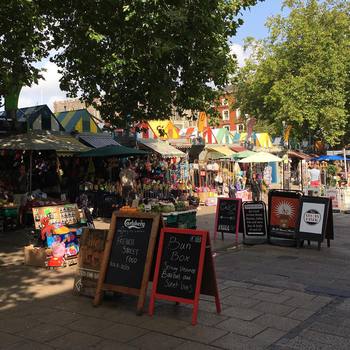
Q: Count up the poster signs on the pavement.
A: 7